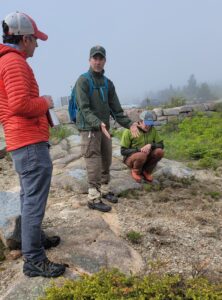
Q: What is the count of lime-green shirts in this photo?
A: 1